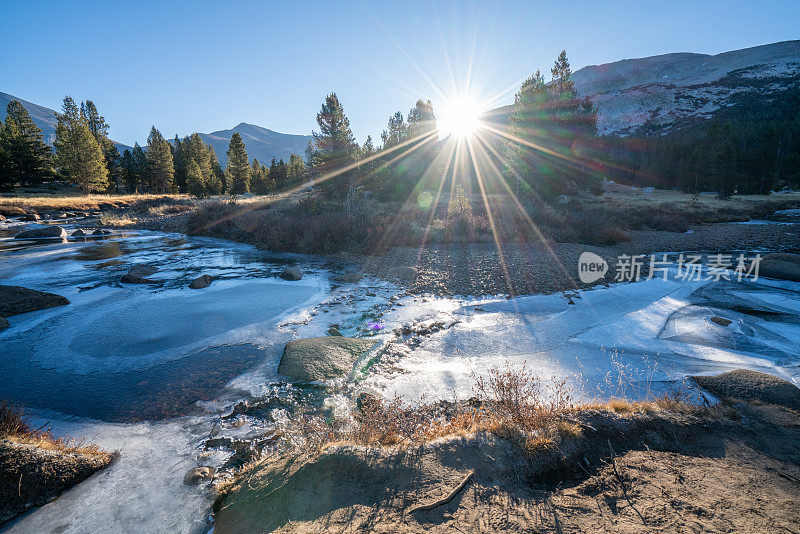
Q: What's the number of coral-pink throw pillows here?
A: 0